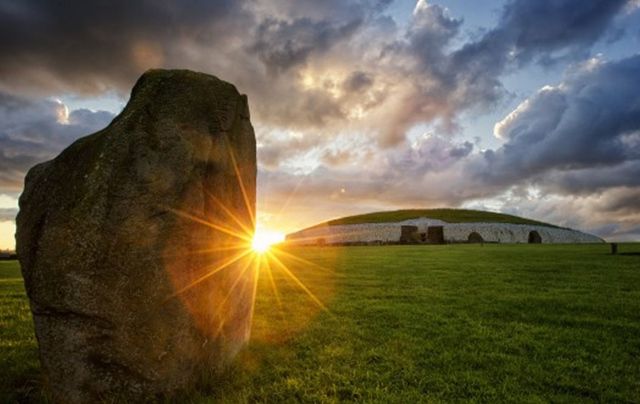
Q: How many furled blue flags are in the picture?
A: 0